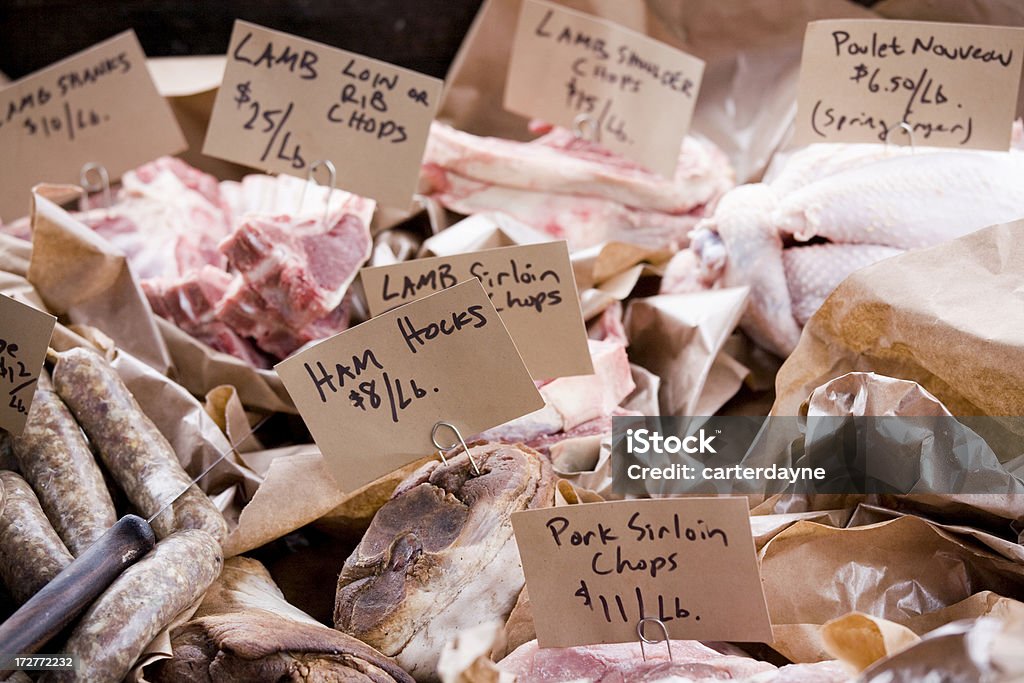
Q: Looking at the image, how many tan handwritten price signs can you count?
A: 8